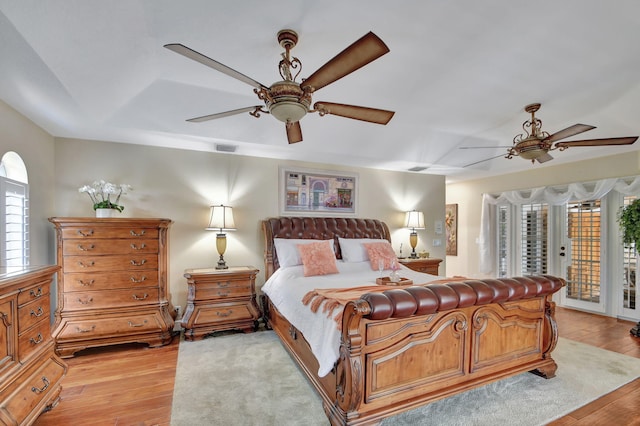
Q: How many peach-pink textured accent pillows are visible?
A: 2